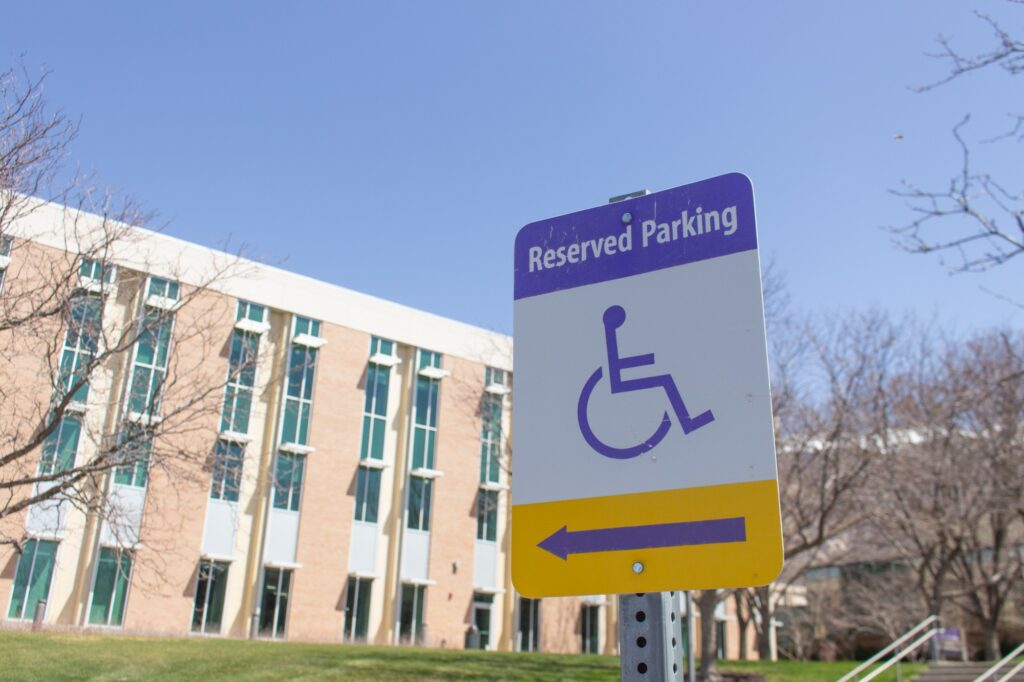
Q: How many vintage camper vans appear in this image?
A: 0